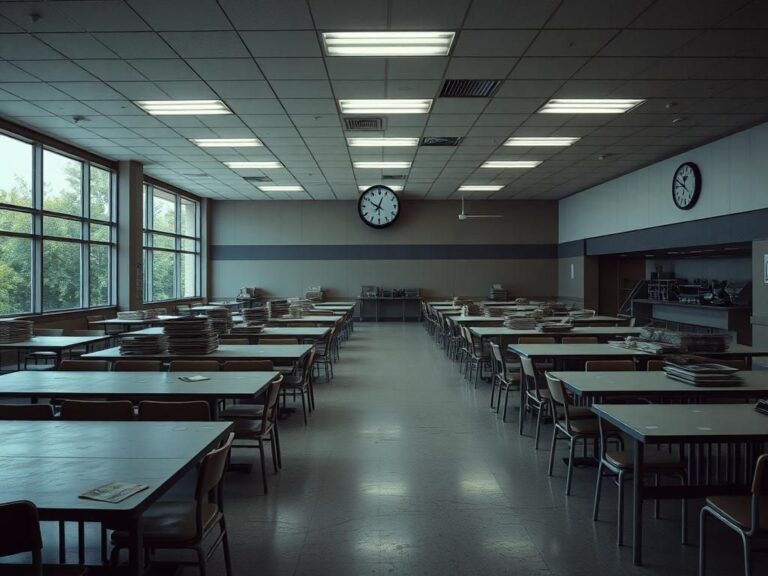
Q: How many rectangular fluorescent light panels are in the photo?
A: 13